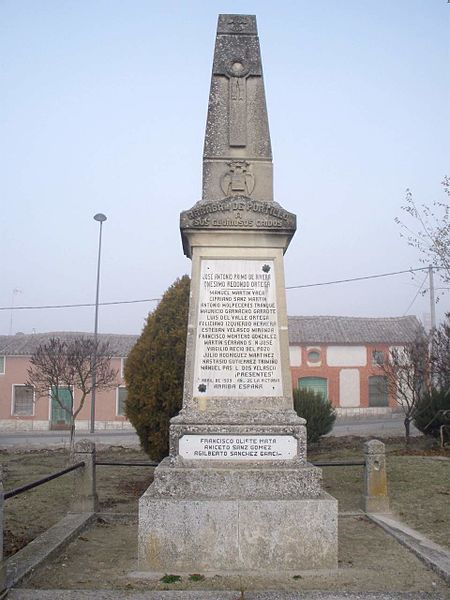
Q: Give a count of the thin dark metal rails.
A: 3